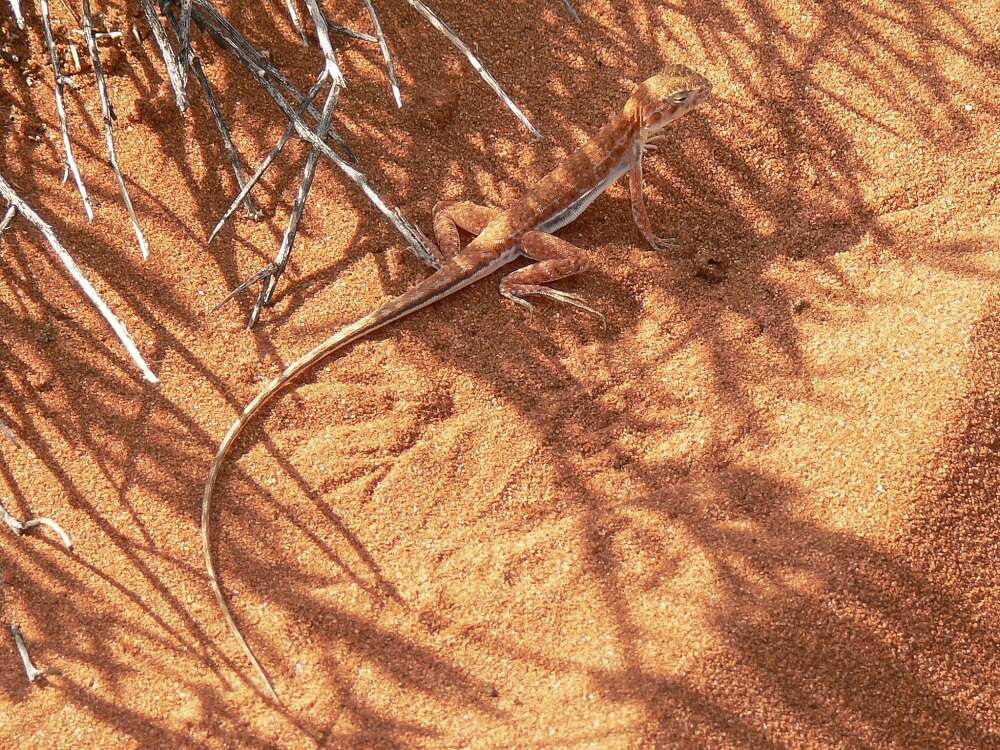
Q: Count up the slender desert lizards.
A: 1